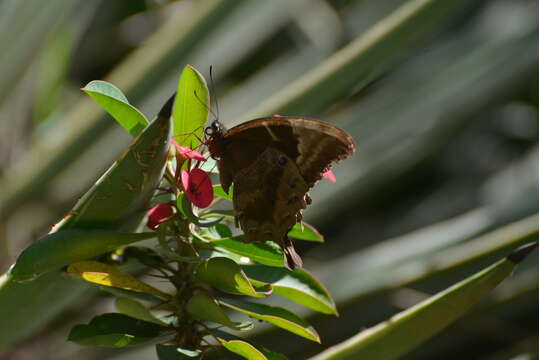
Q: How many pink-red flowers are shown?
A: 4